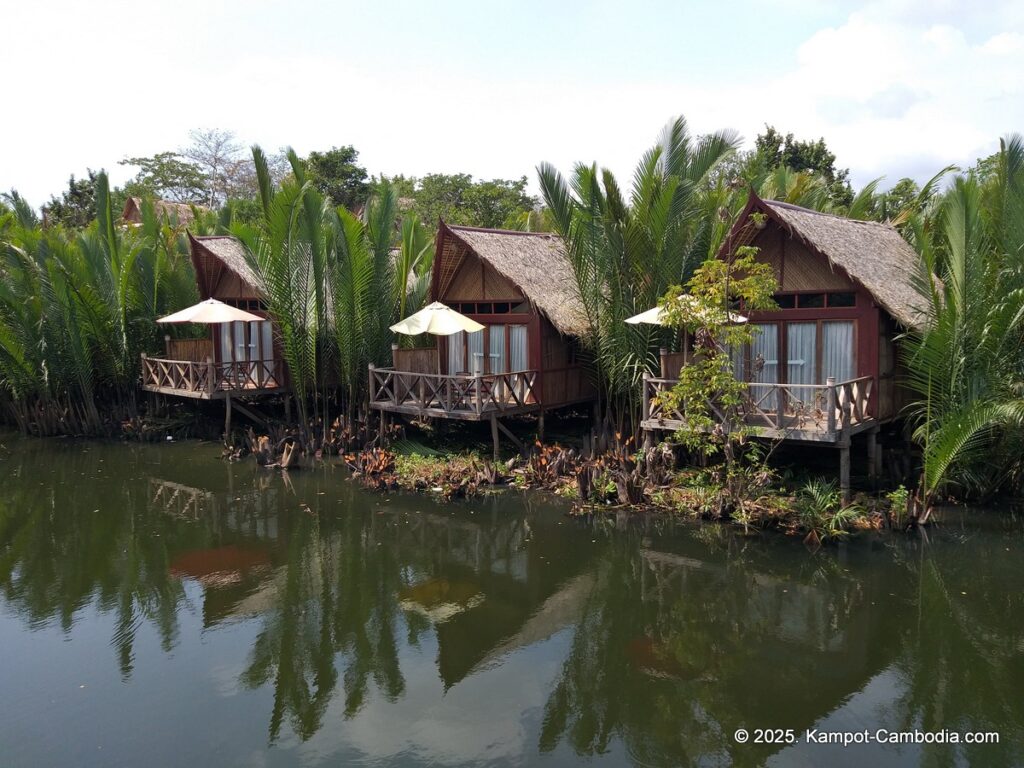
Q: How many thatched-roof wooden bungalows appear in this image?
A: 3